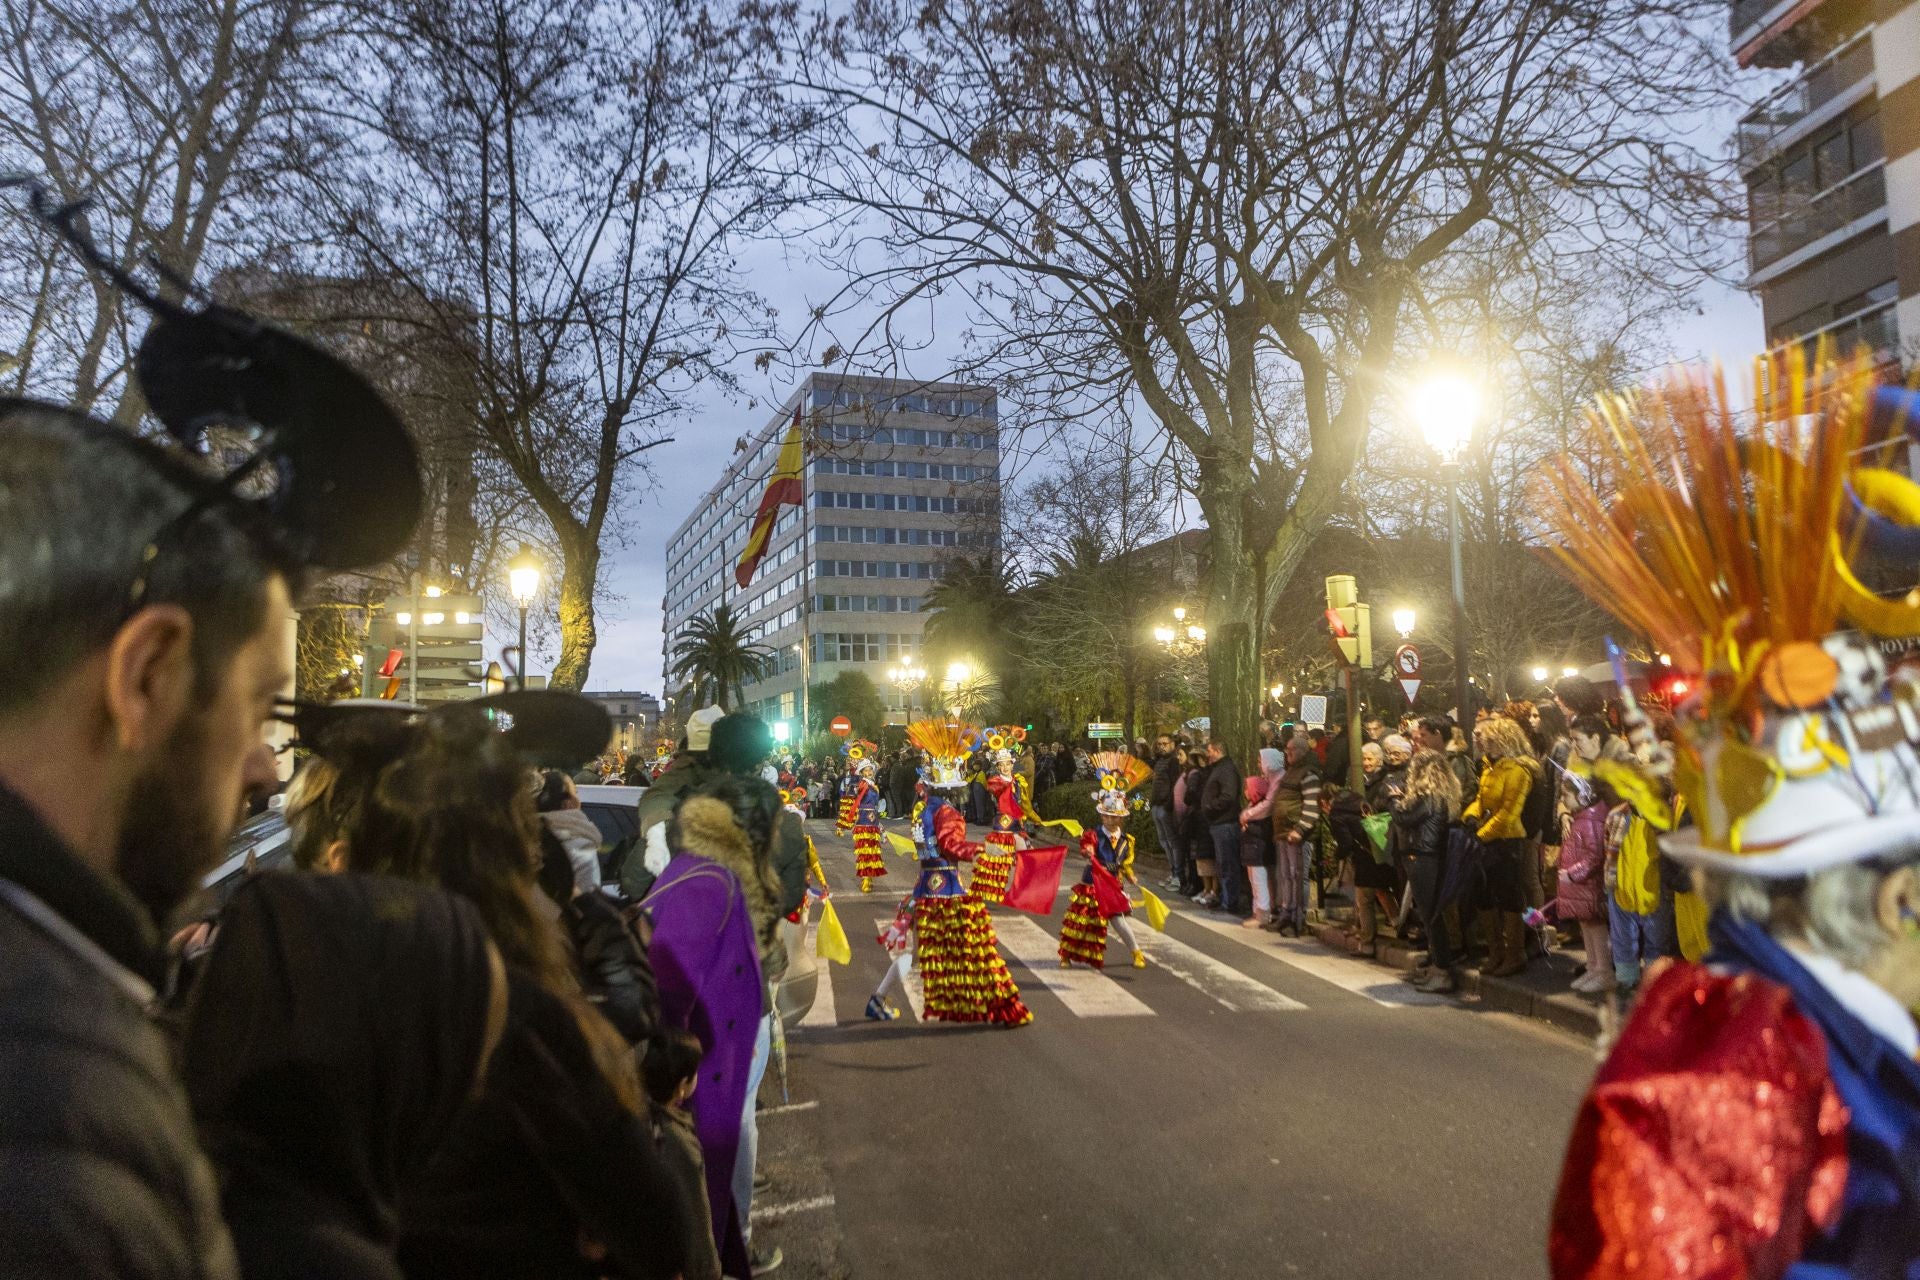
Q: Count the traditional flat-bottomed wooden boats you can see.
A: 0